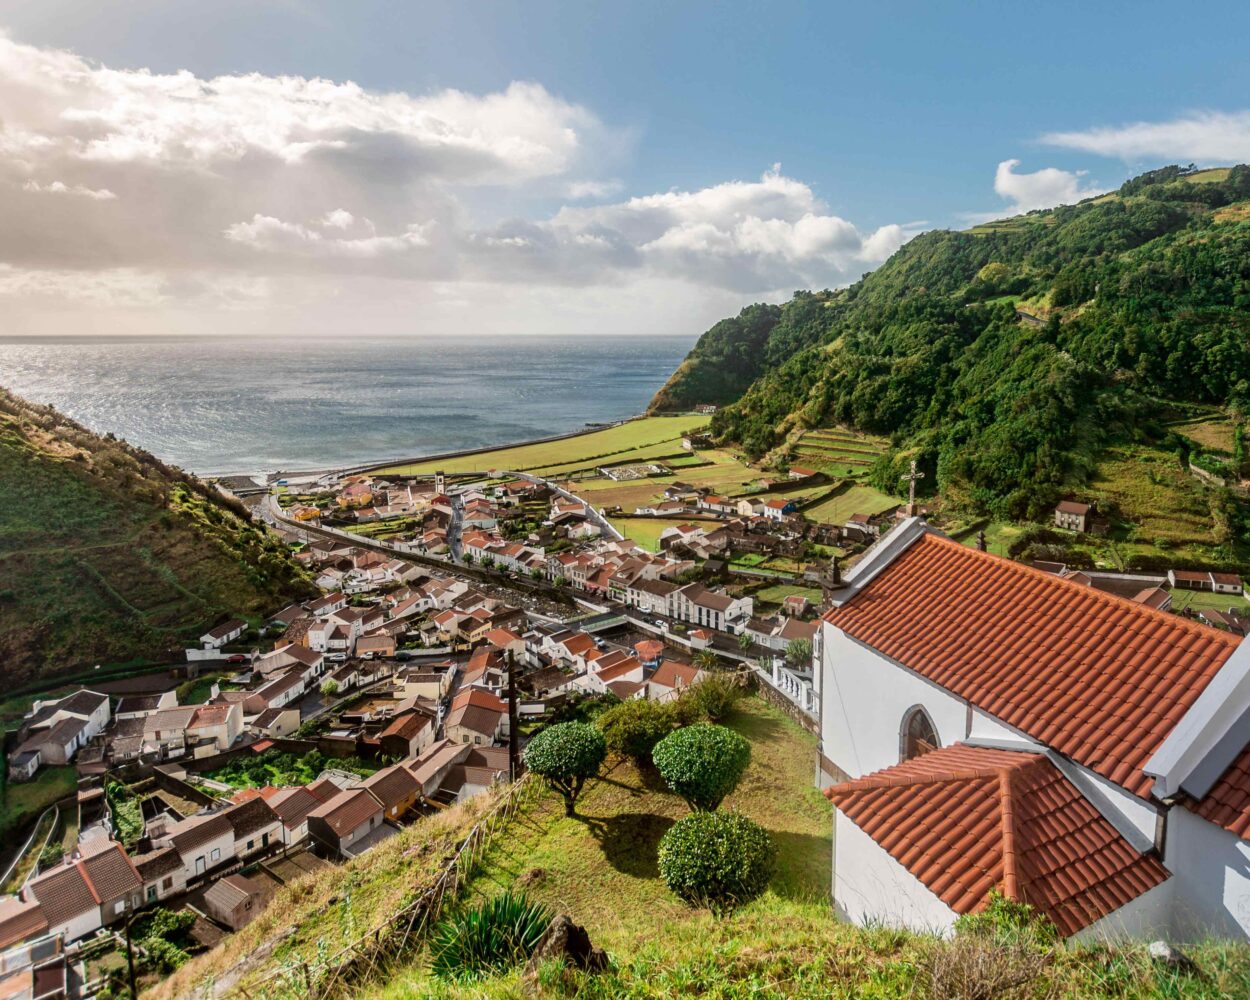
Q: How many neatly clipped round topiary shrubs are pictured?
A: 3